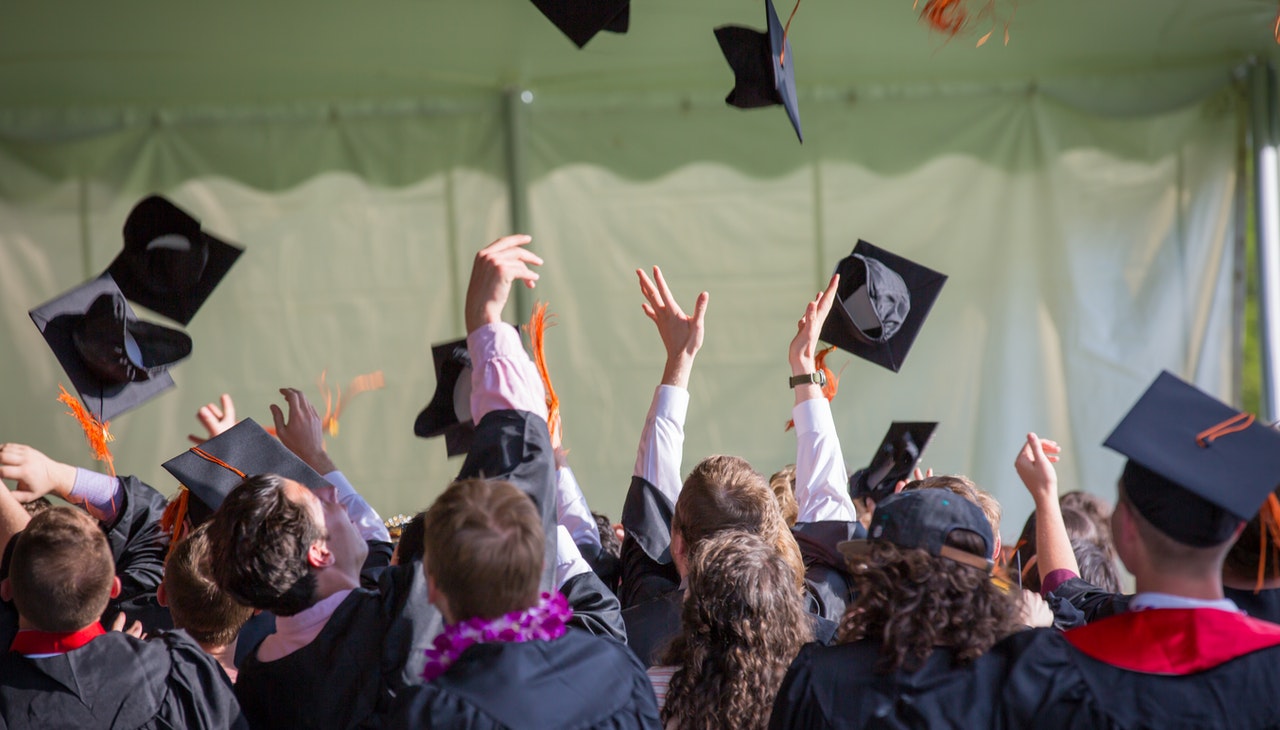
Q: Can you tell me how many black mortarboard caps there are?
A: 9